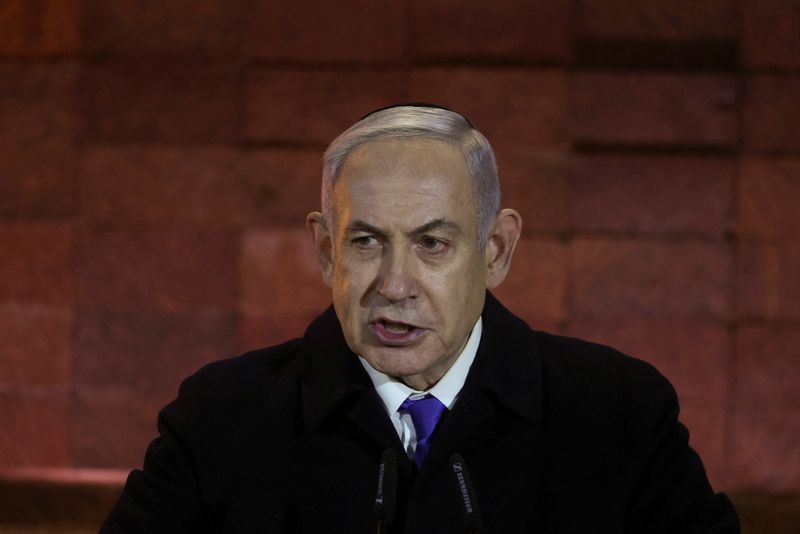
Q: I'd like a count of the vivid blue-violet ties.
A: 1